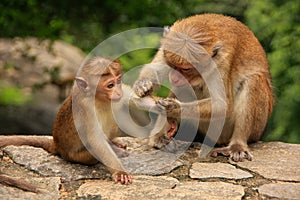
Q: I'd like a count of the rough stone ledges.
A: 1